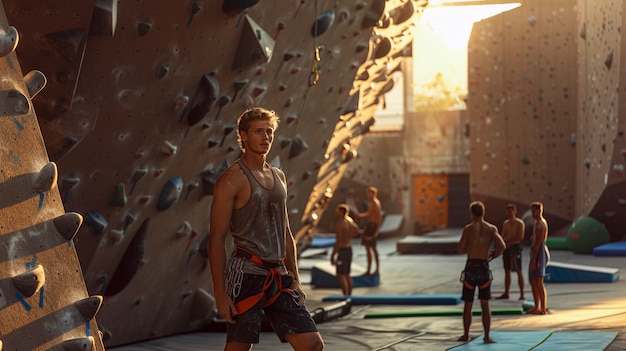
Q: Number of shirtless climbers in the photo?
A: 5